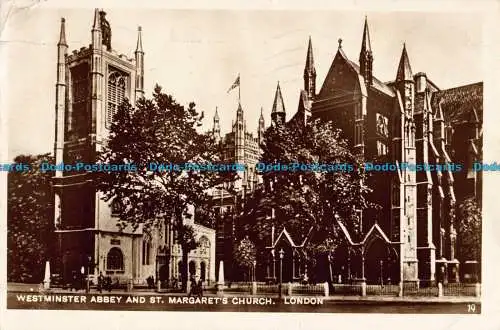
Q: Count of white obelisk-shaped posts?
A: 2